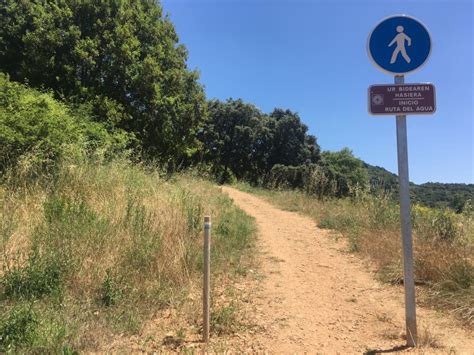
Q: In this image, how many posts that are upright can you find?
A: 2